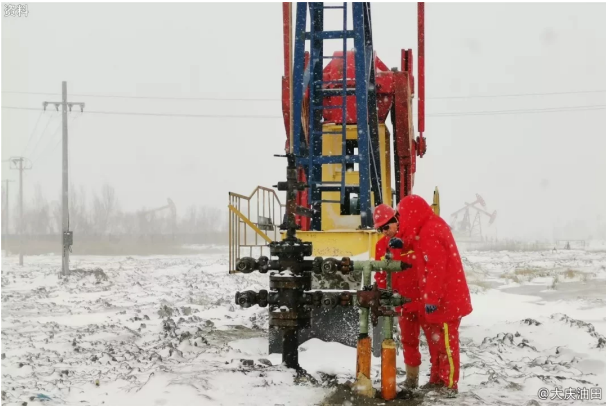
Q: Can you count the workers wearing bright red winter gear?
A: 2